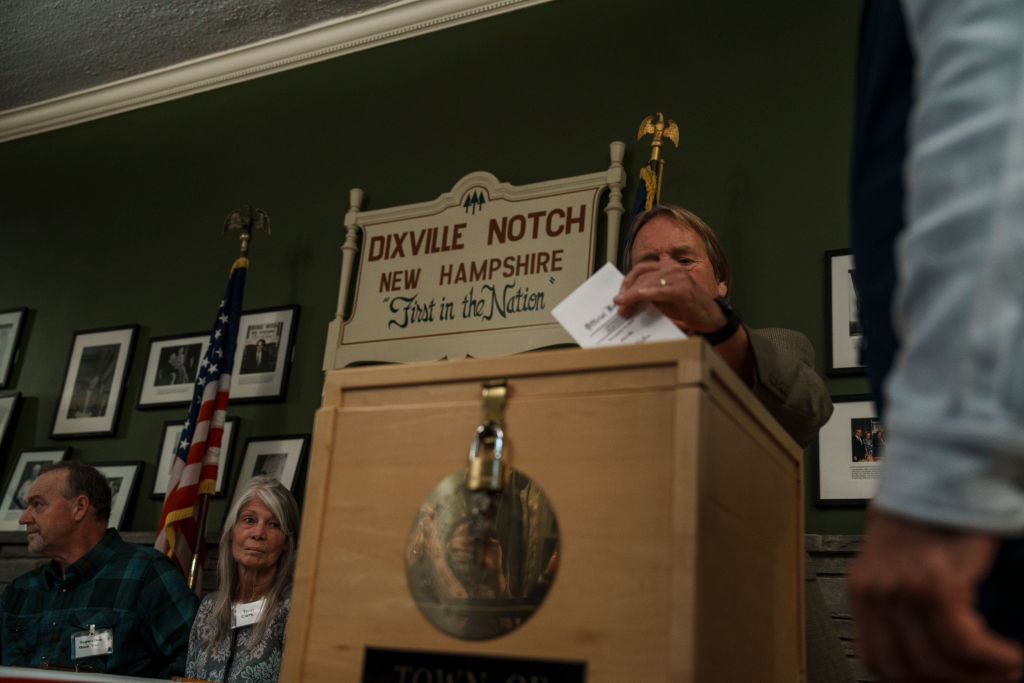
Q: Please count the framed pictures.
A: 11